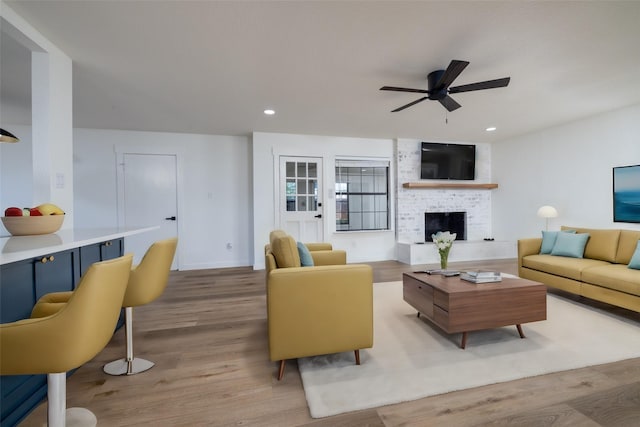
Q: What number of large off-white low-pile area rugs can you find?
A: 1